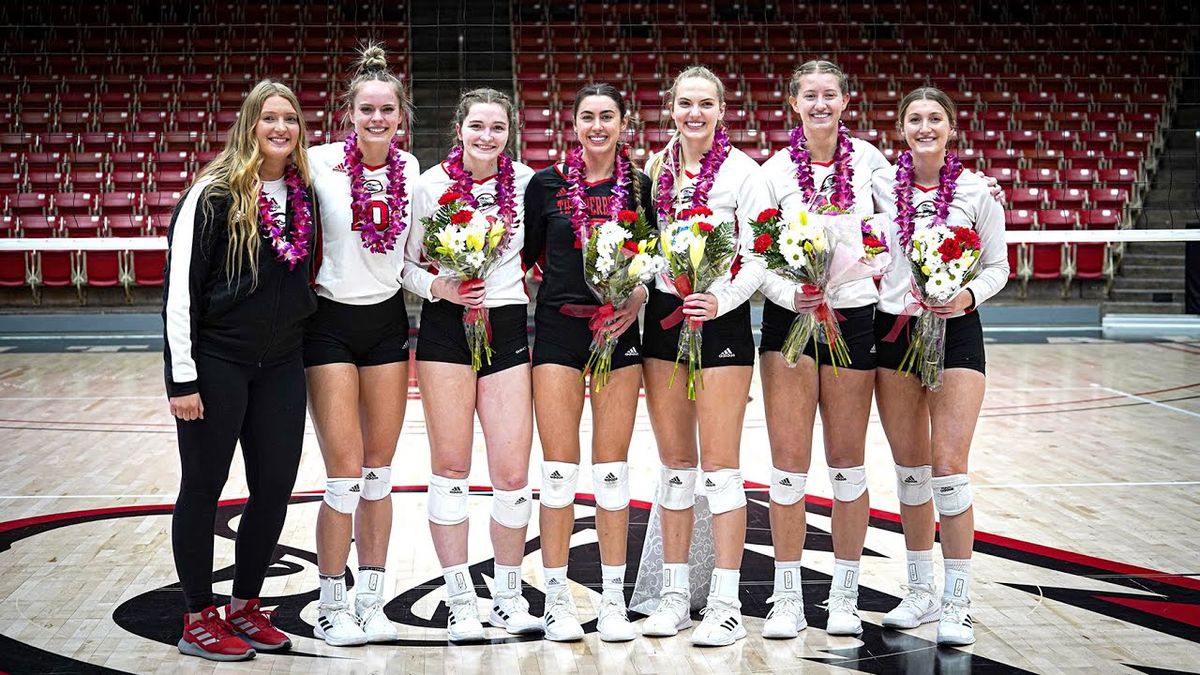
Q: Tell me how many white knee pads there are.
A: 12